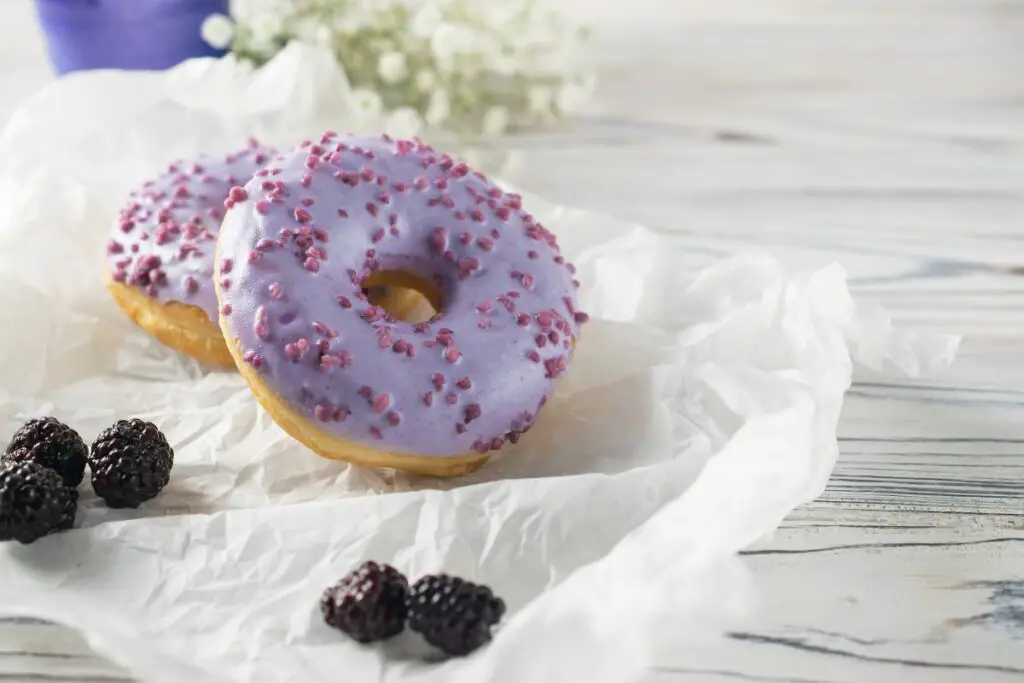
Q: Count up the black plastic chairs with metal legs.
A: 0